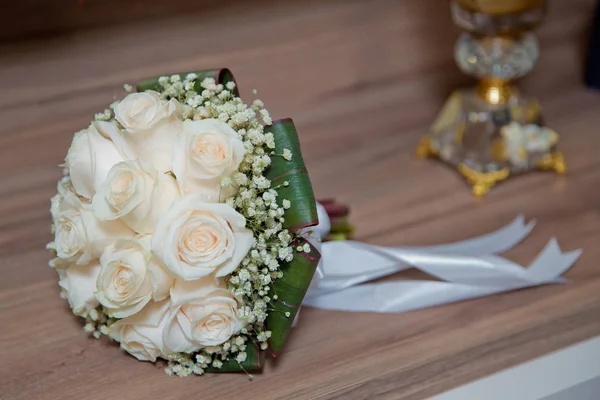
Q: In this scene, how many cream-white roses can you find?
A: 10